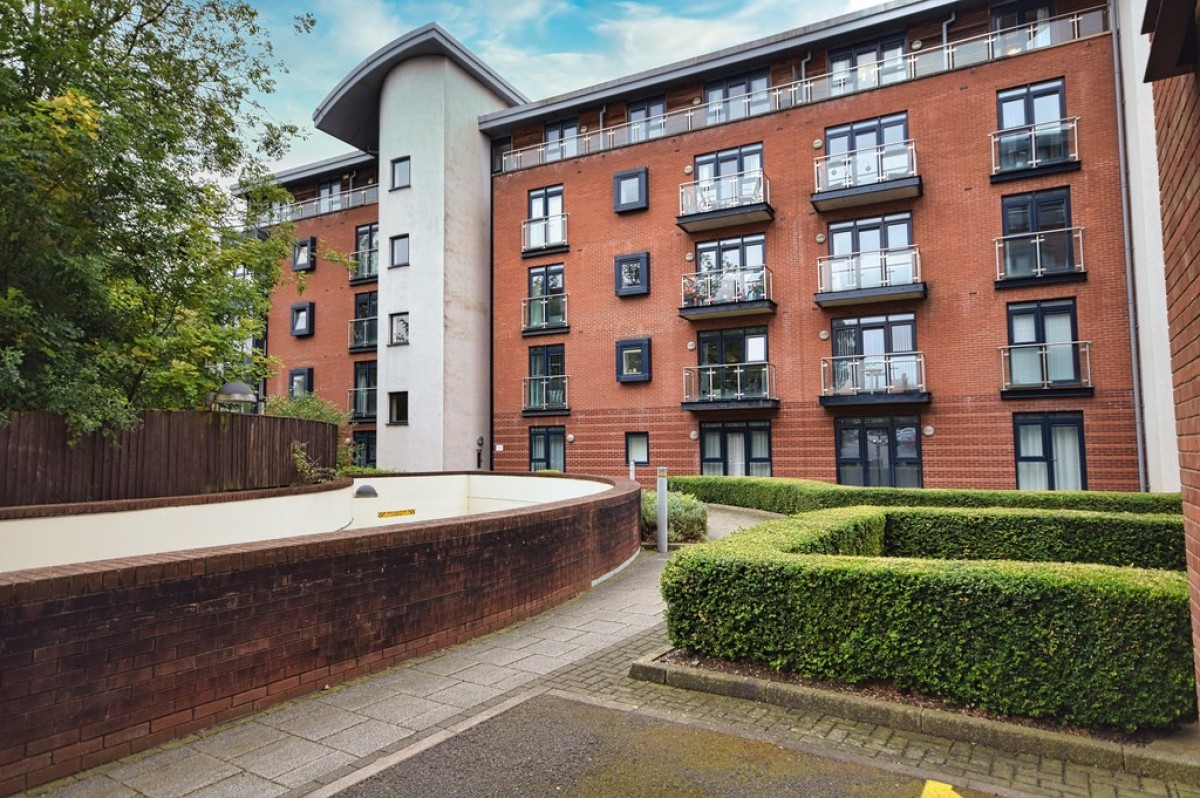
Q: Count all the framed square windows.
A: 6